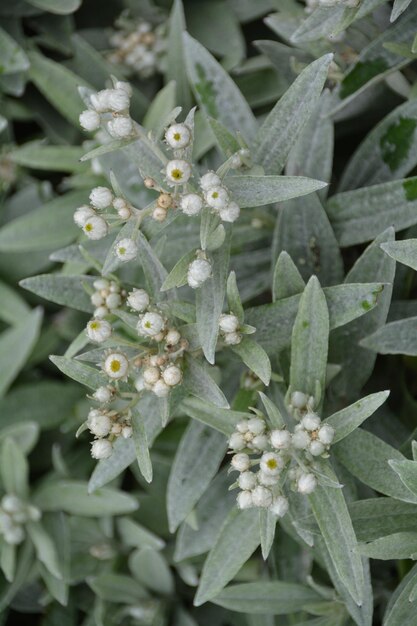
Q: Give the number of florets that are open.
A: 9